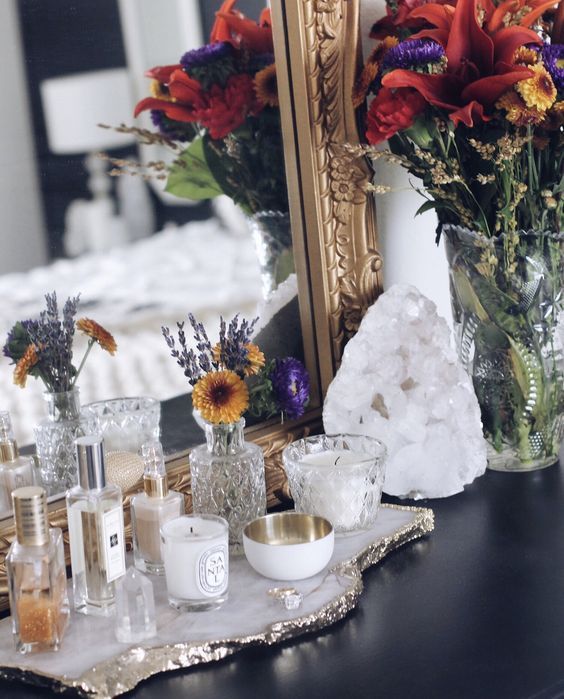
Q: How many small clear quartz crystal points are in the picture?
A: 1